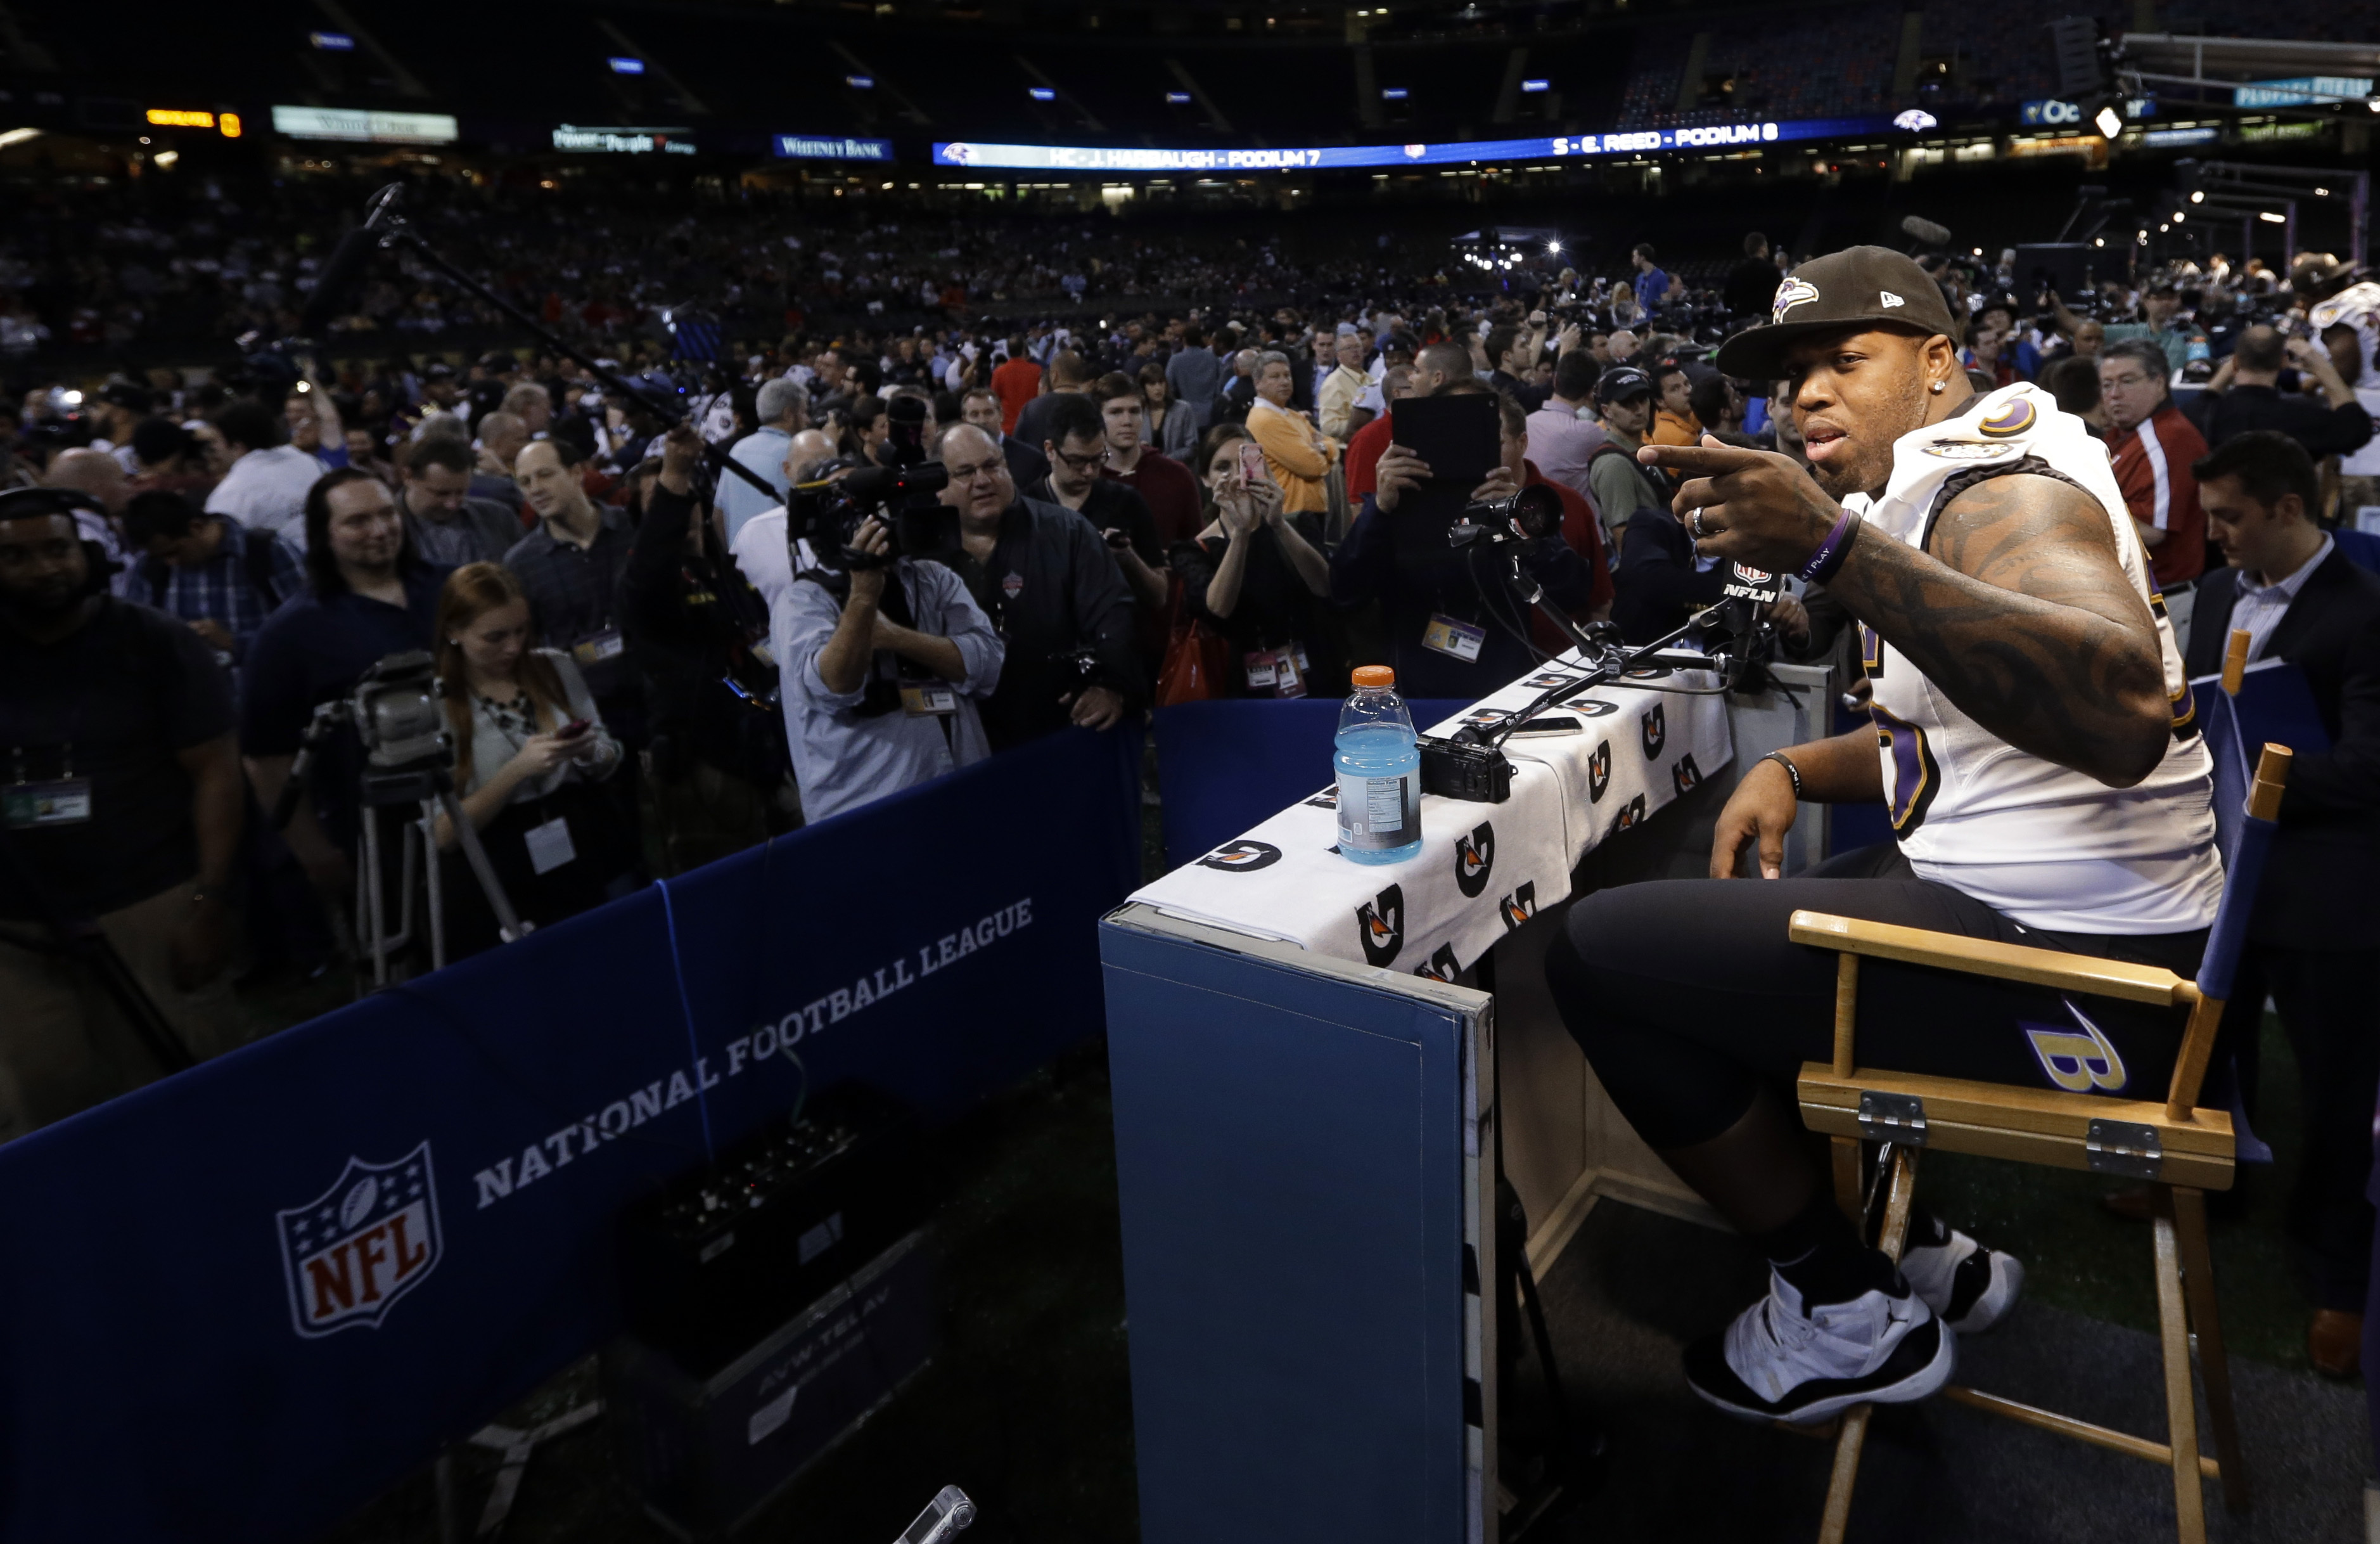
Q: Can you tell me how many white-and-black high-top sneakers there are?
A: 2